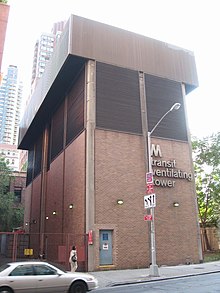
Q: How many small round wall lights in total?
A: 6